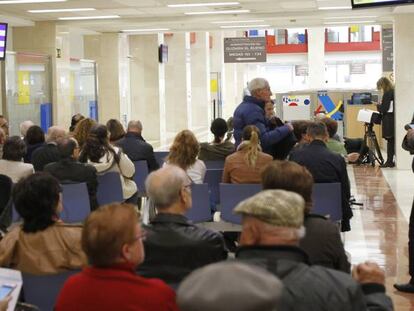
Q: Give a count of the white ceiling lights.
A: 11